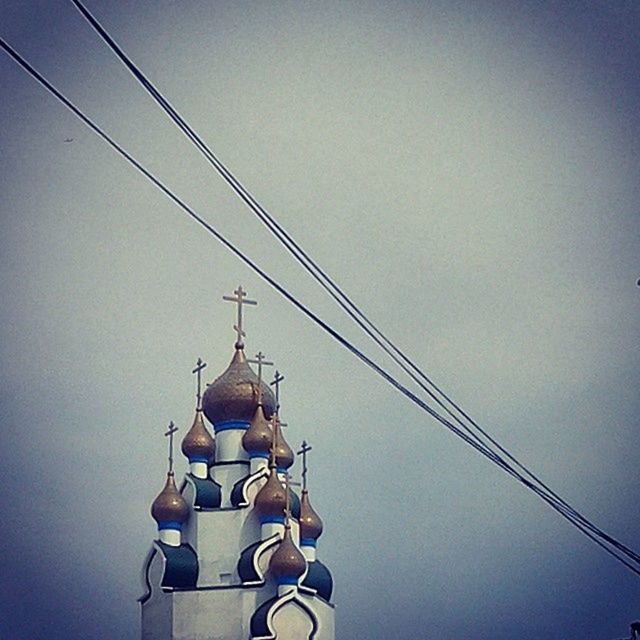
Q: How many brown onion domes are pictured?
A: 8